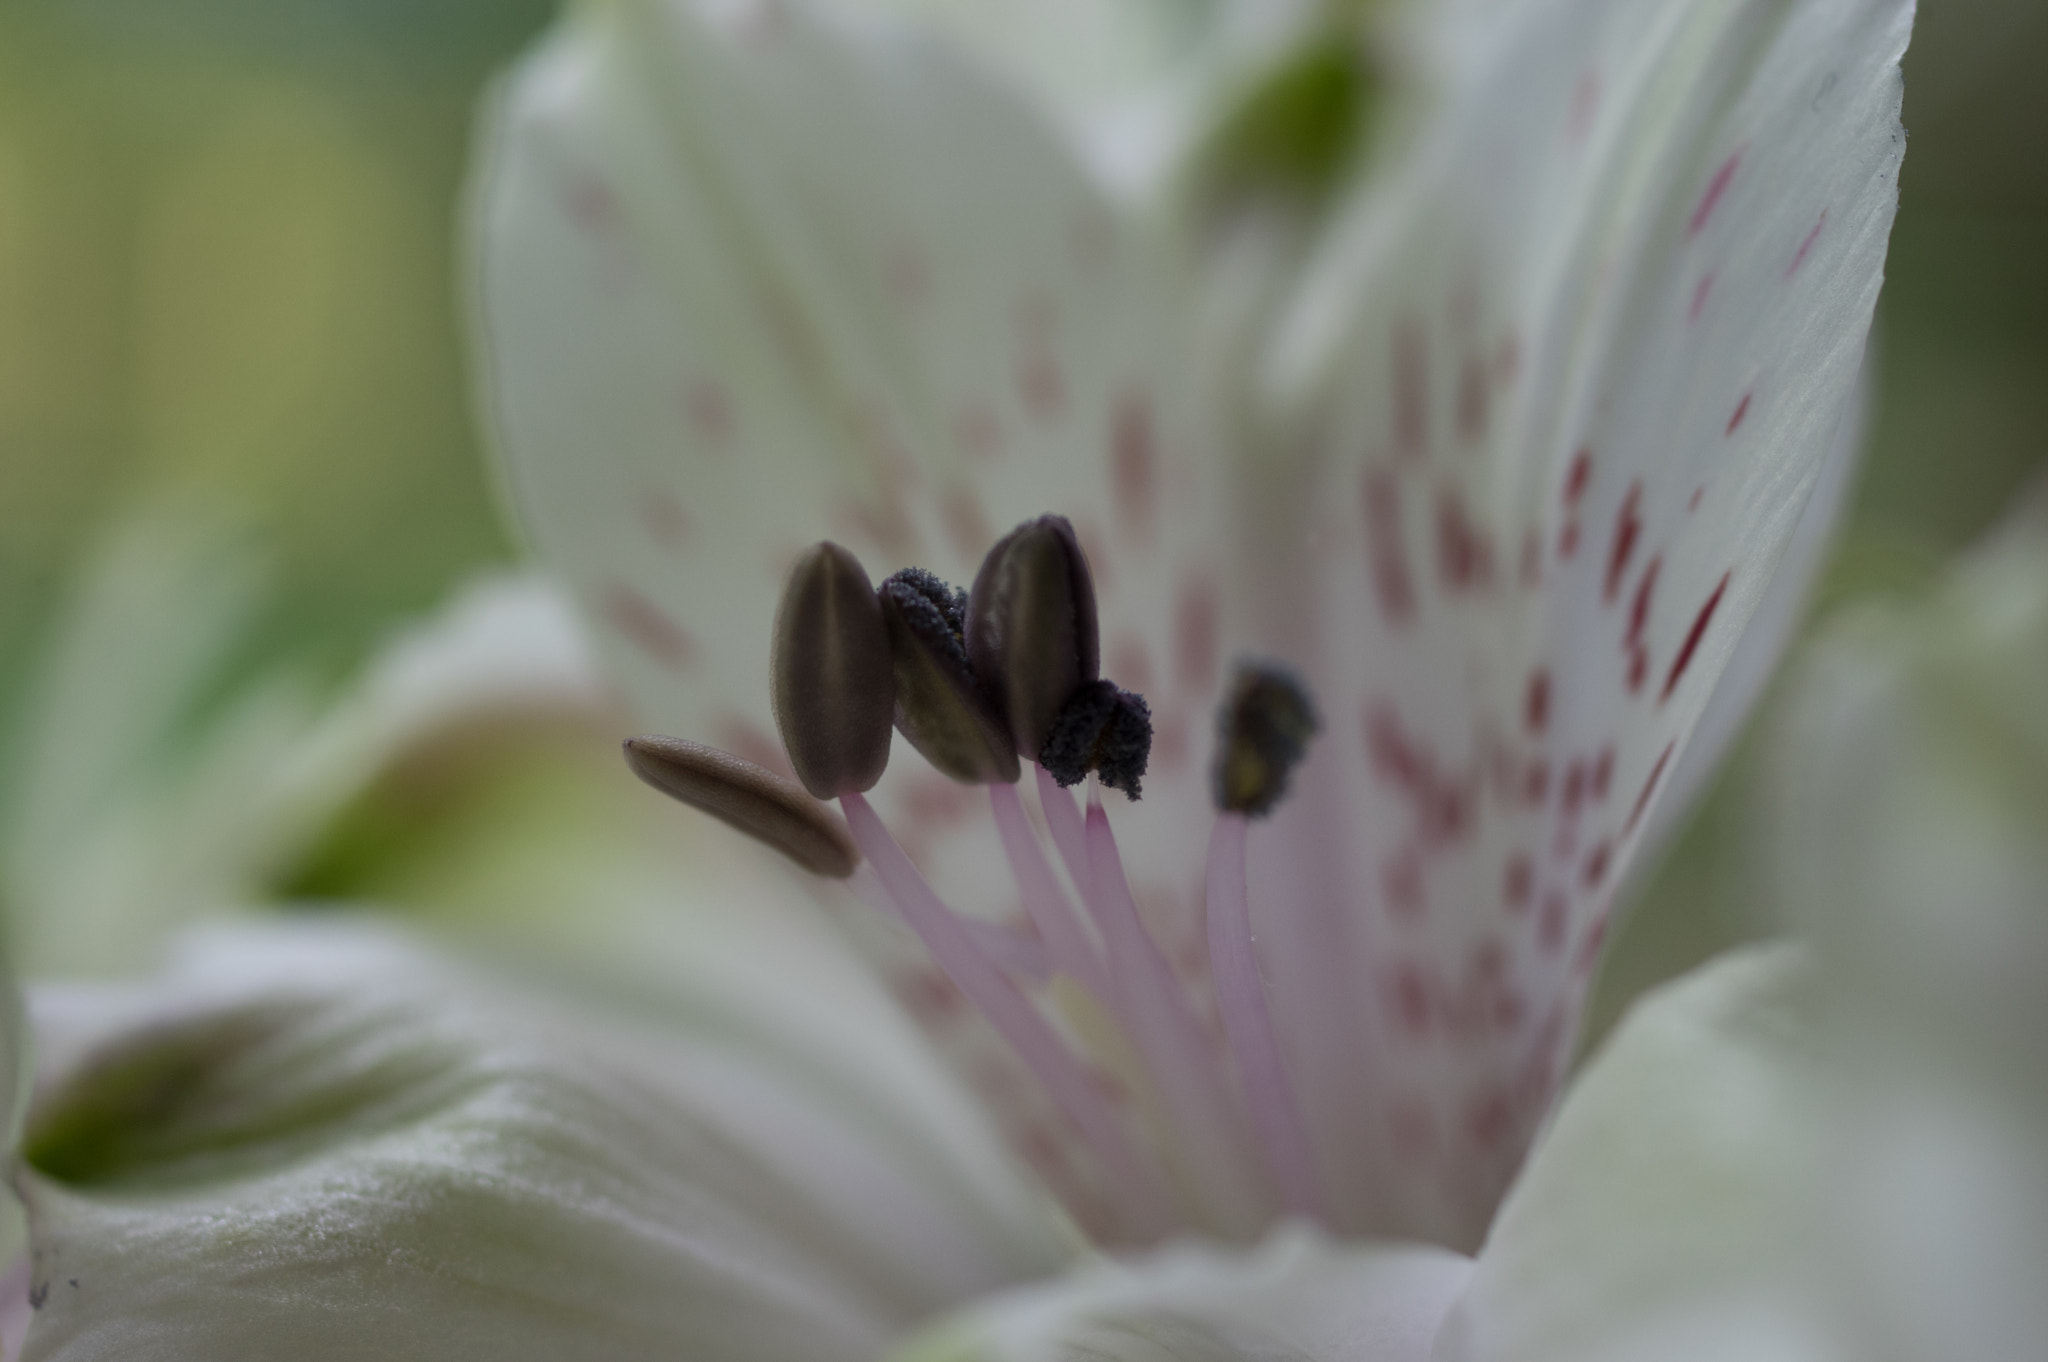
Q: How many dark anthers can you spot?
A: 6